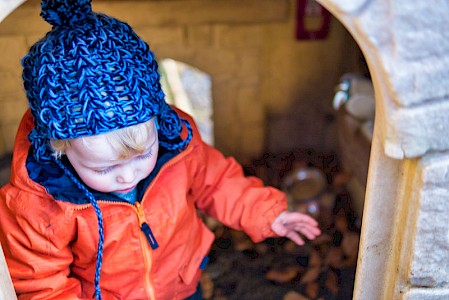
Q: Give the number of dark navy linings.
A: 1